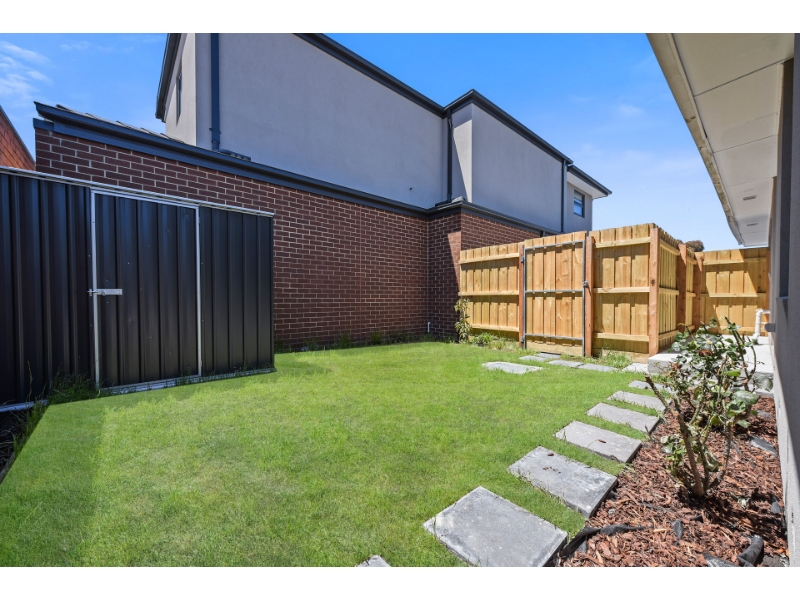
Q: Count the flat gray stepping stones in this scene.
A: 13